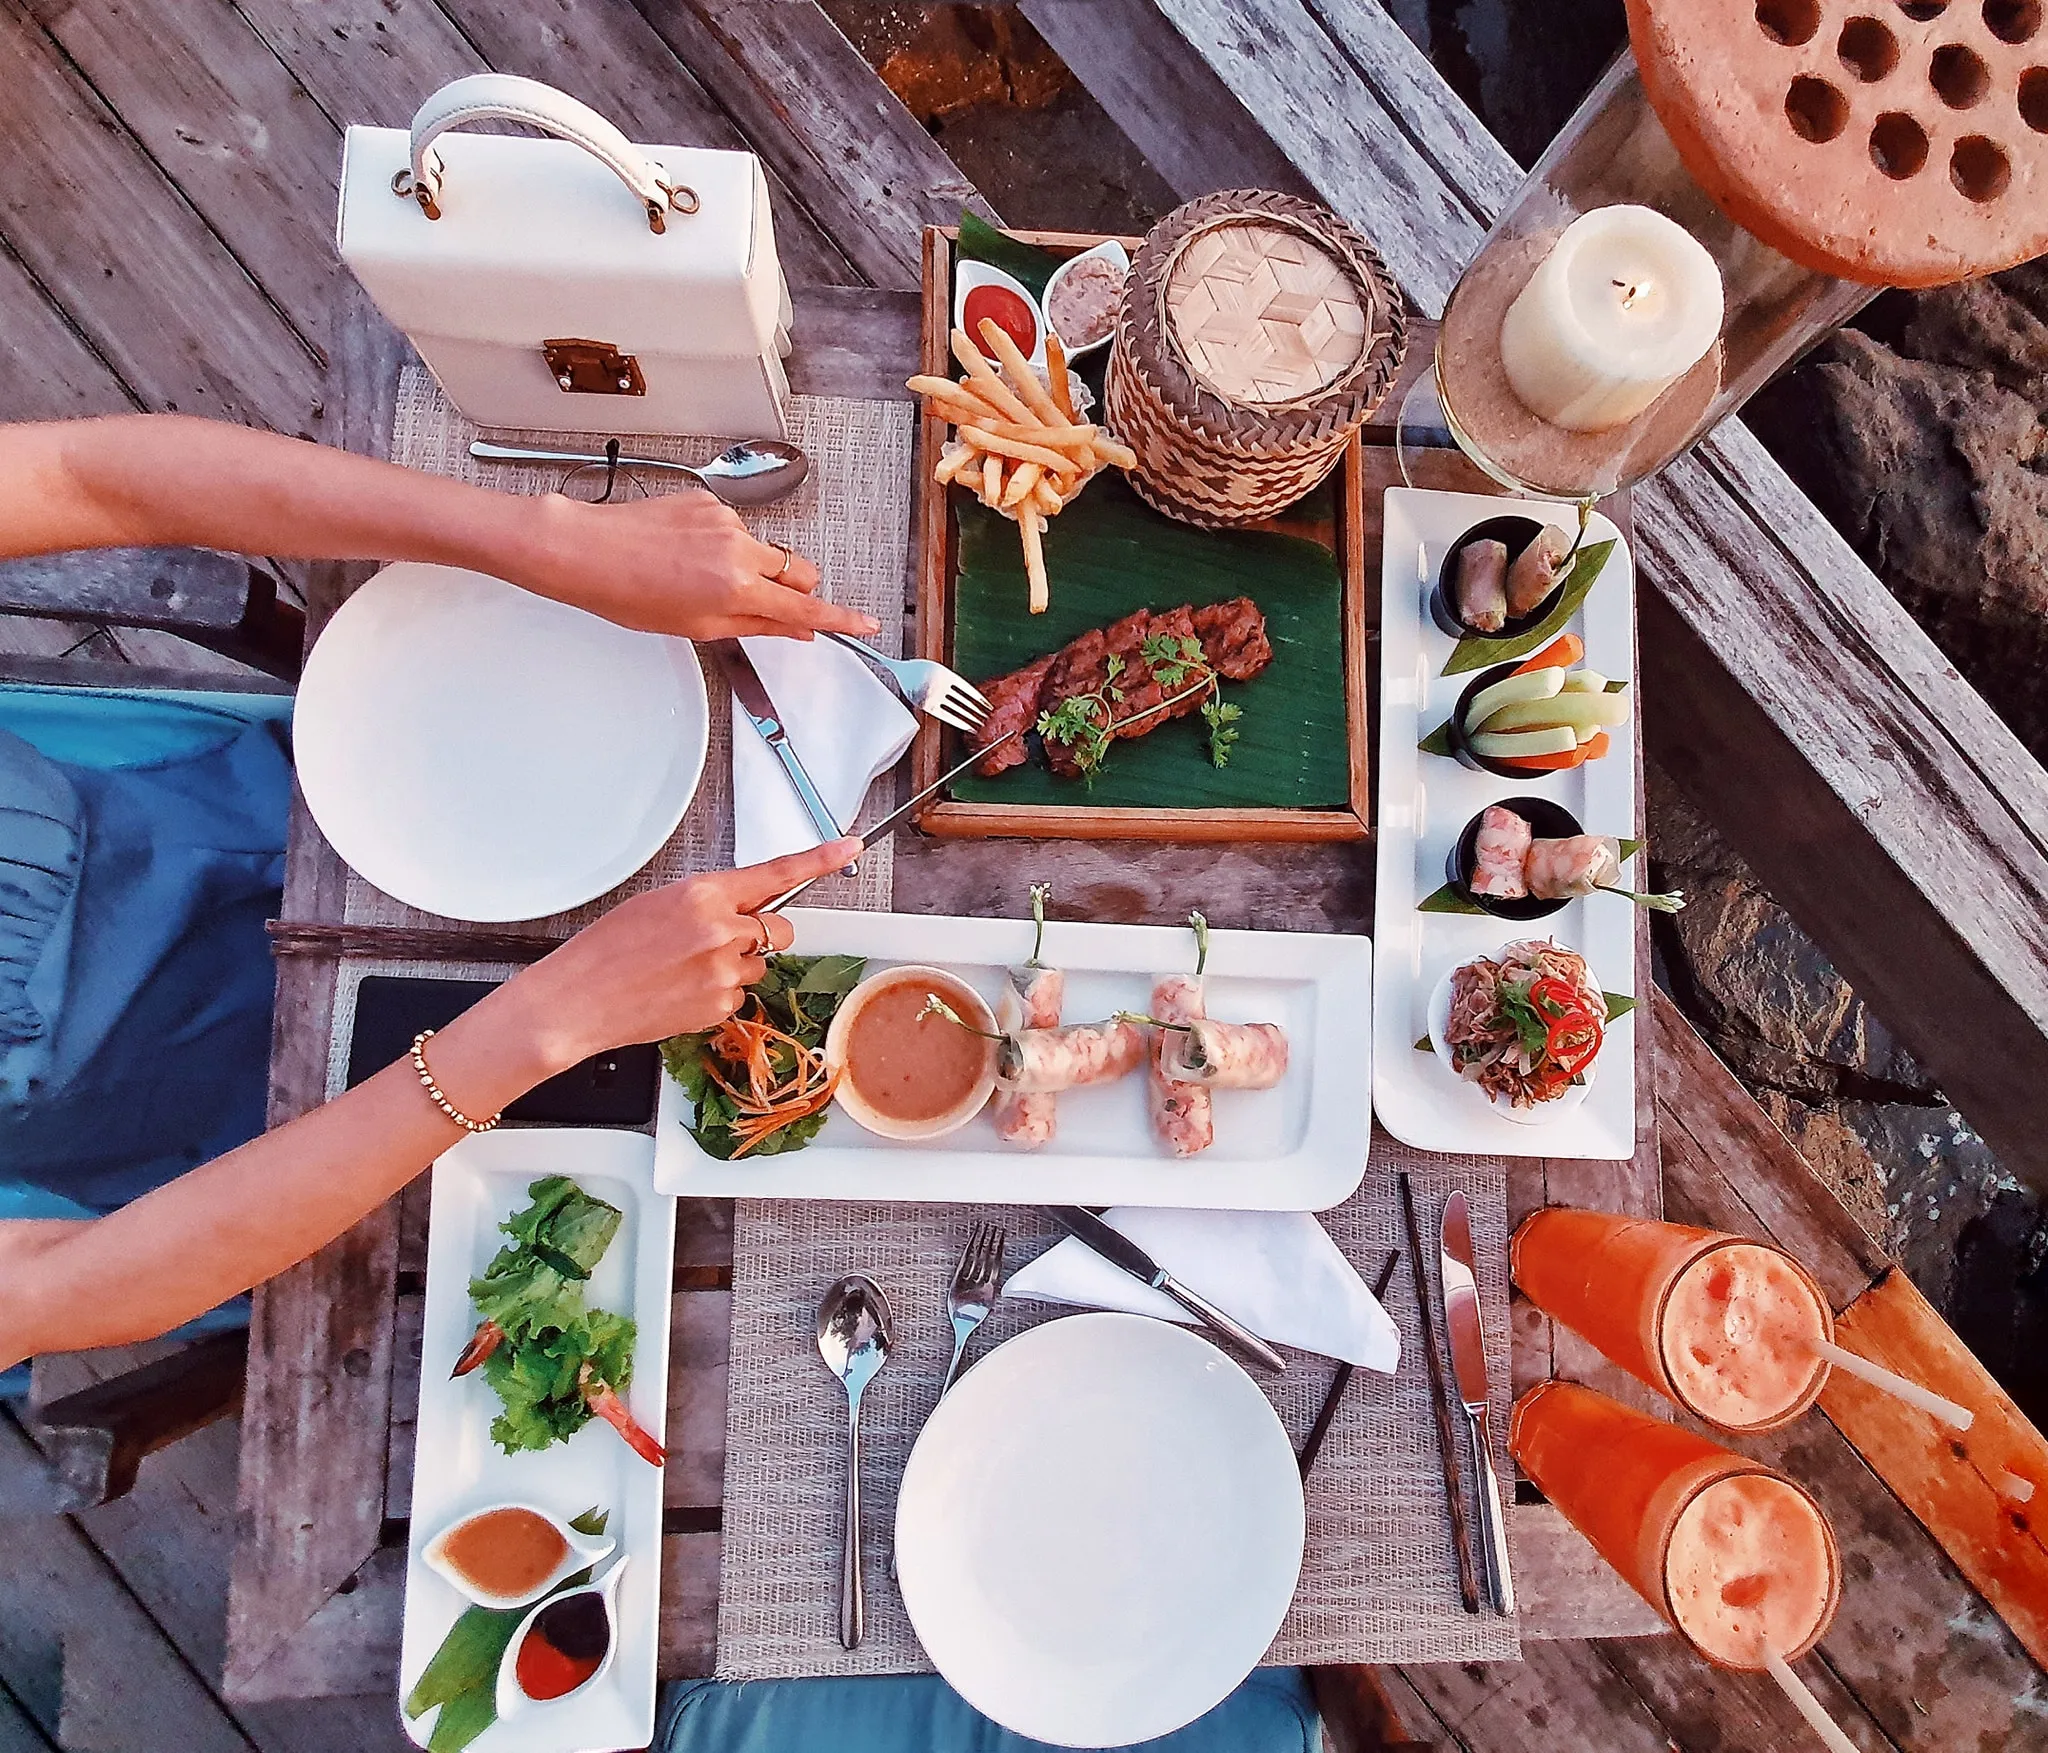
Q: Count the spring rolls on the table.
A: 8